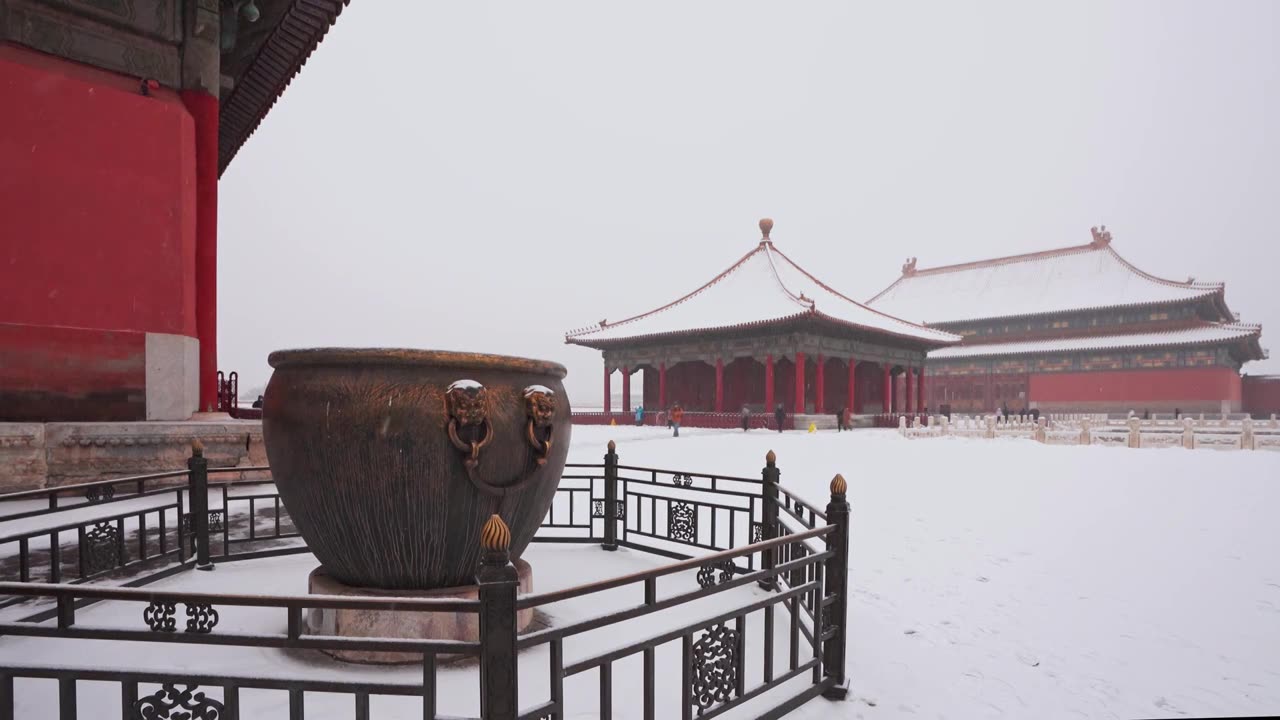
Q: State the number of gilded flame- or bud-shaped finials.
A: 5